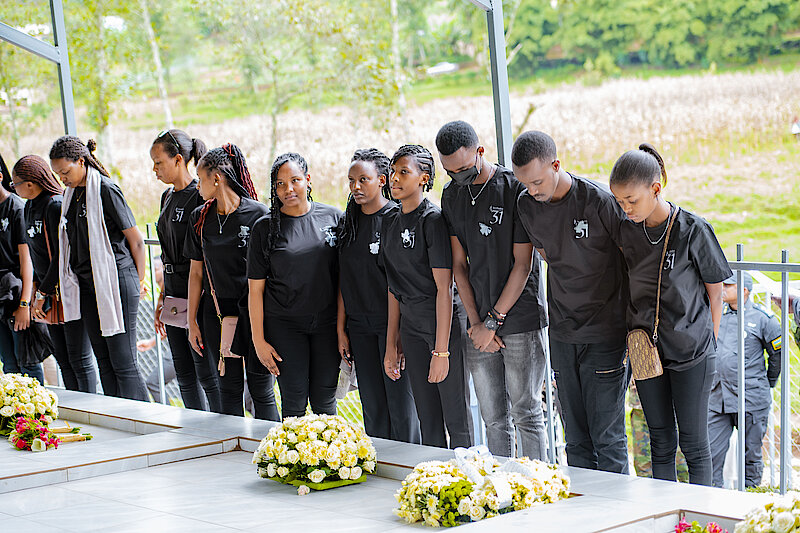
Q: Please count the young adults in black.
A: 11